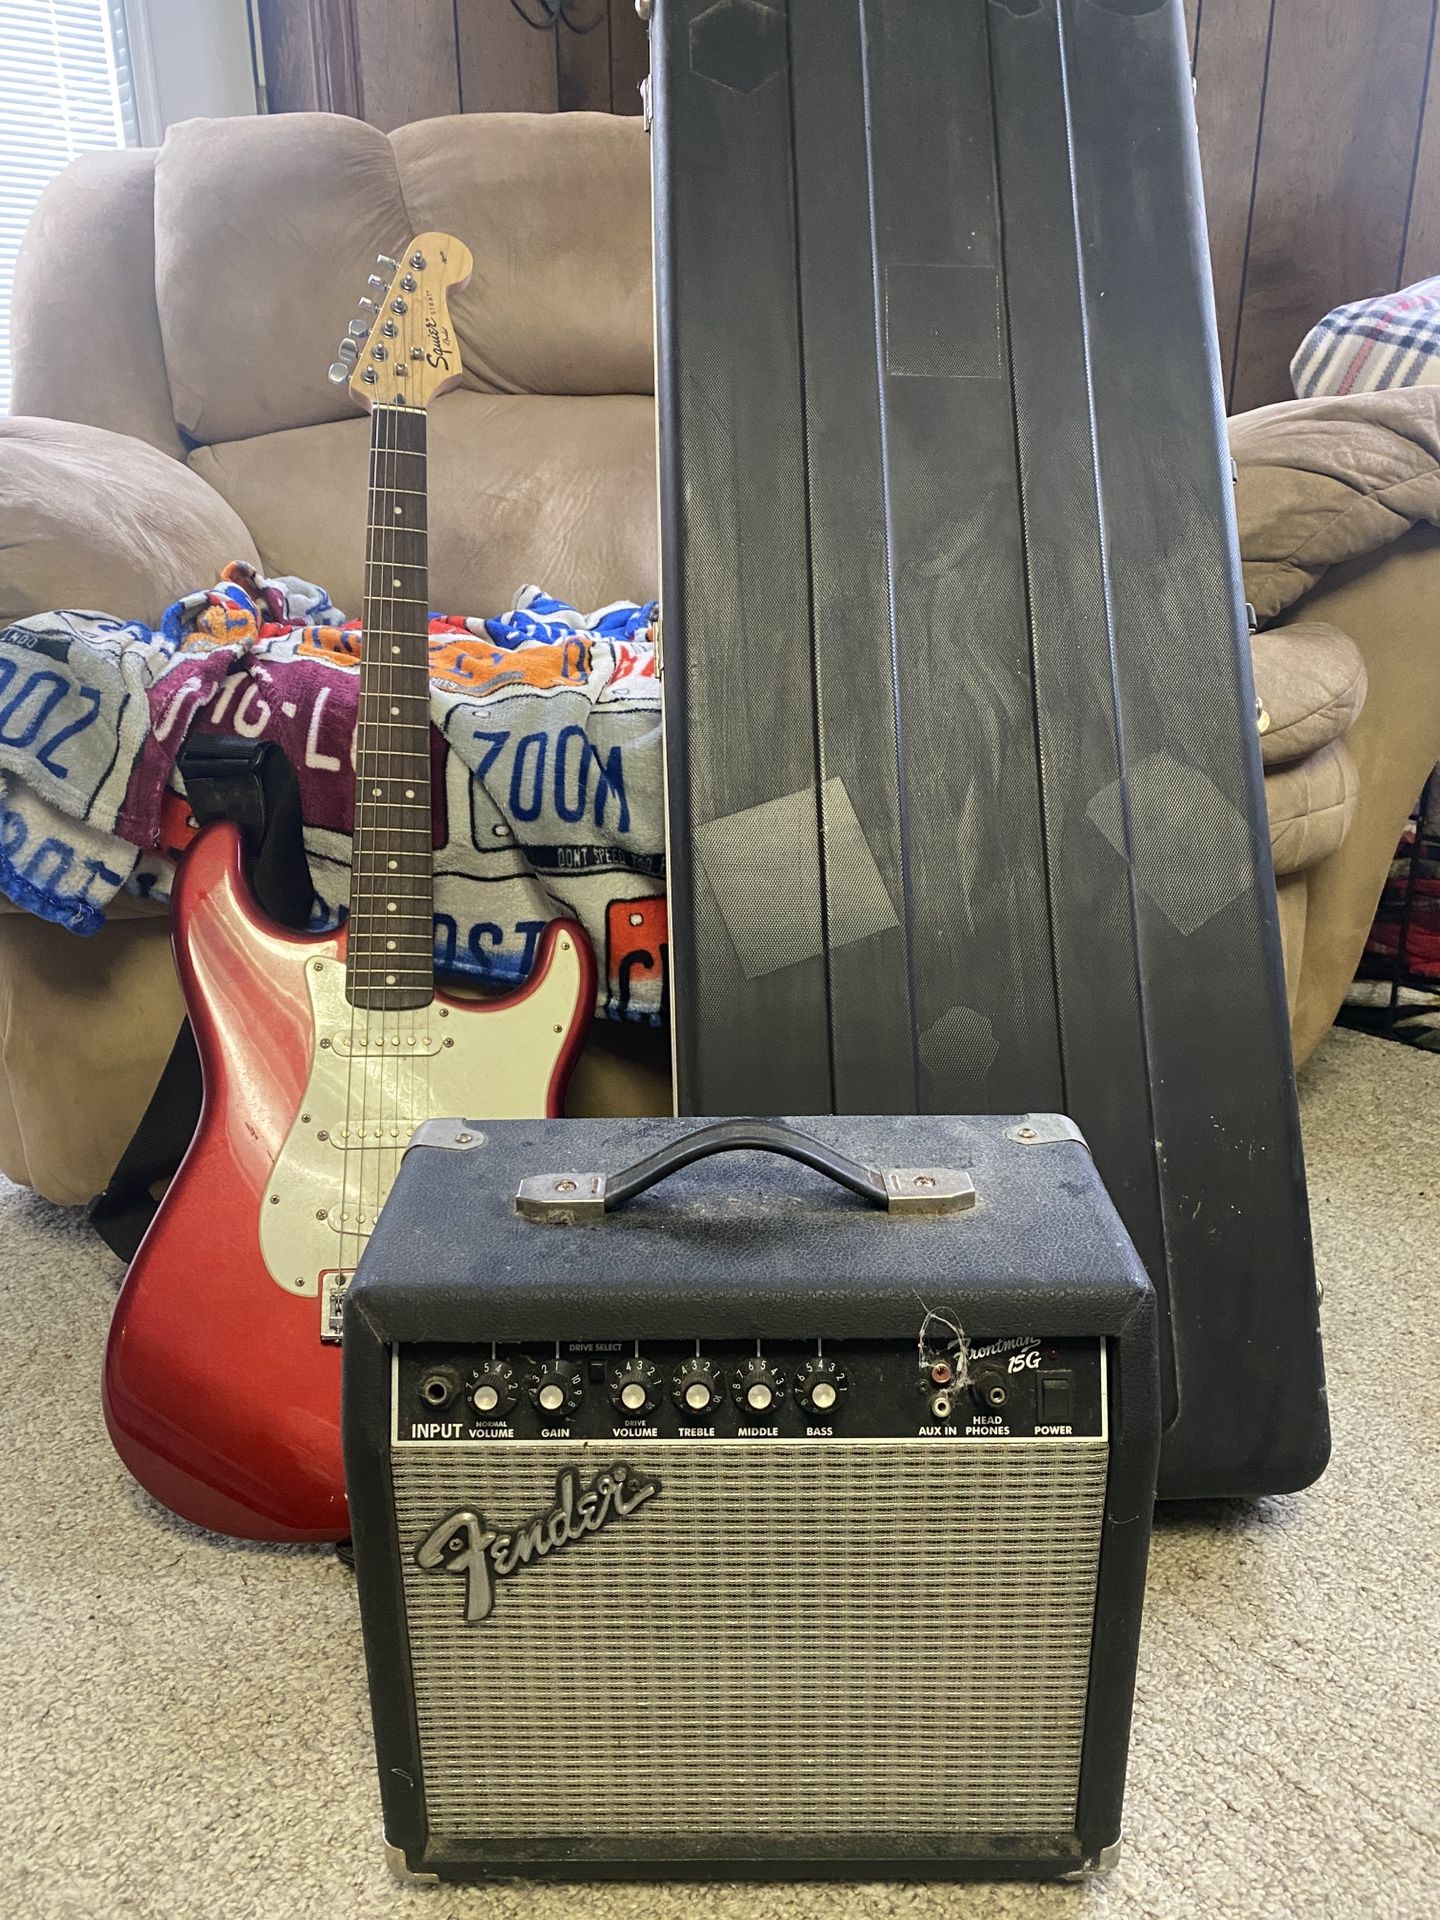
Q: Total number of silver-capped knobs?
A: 6